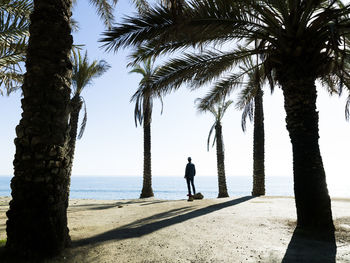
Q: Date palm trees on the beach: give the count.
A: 6